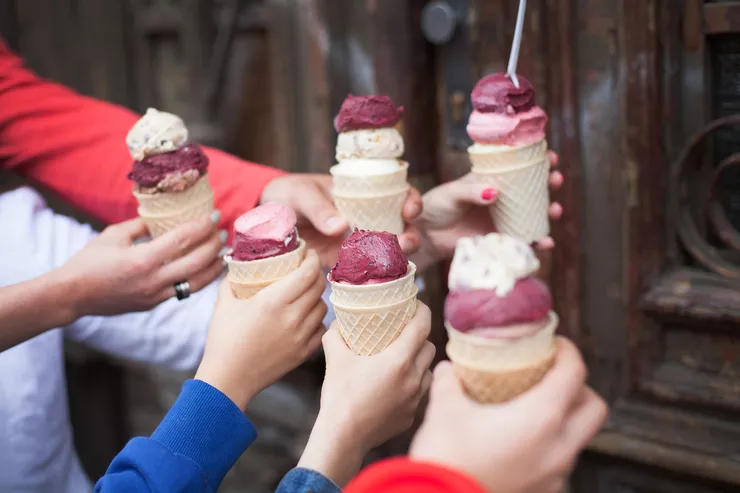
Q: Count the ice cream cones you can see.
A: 6